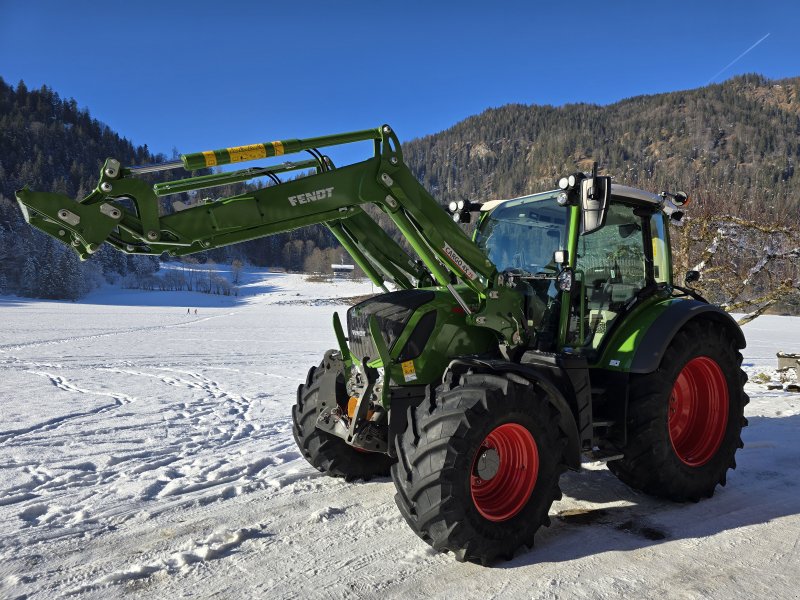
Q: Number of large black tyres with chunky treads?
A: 3